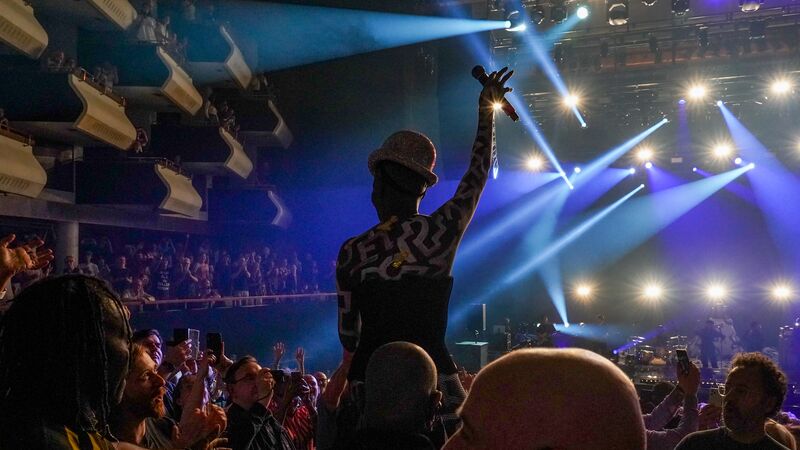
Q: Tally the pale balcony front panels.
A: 10